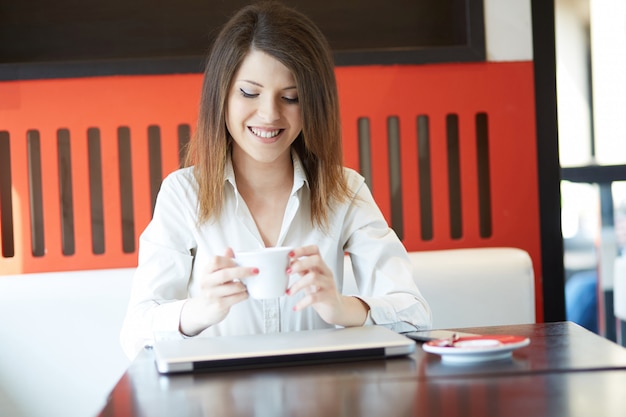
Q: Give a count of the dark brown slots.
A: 12